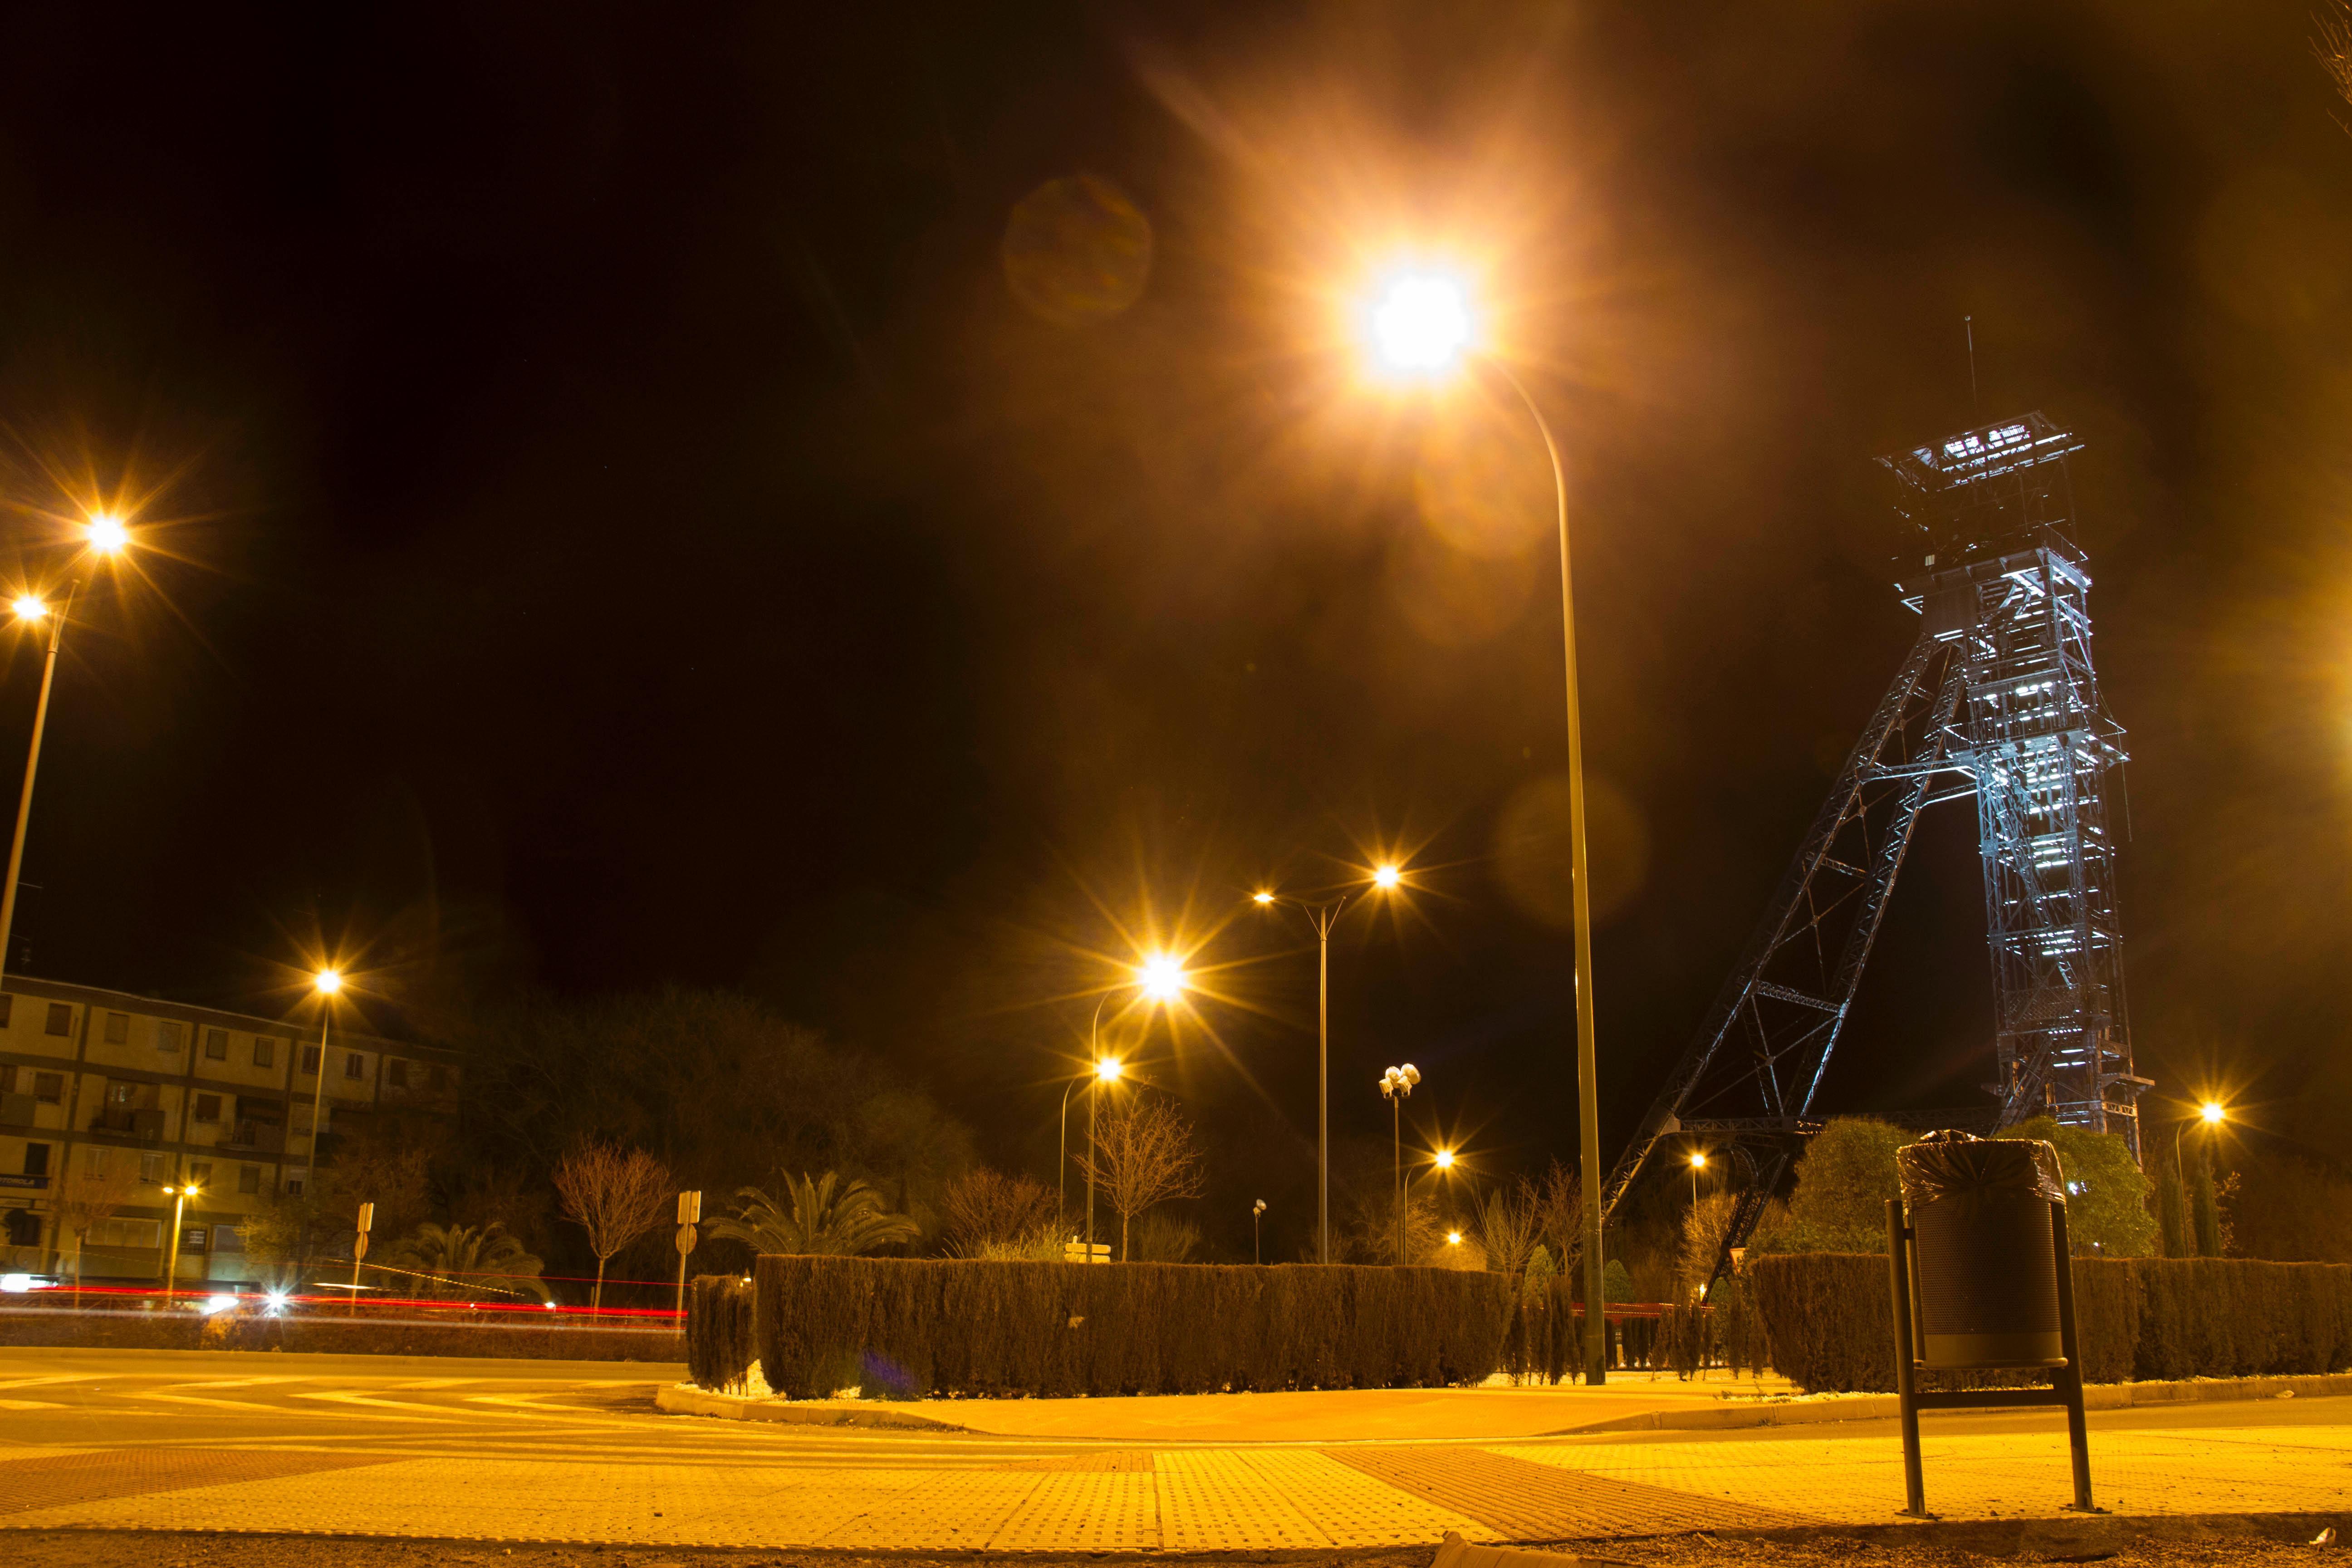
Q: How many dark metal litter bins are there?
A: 1